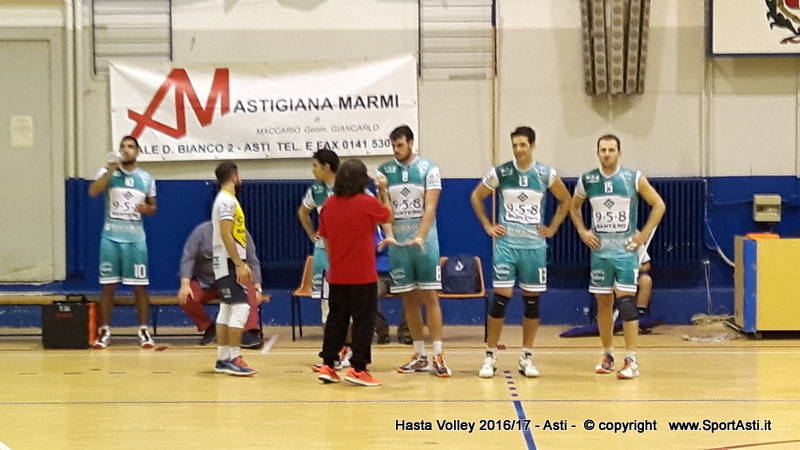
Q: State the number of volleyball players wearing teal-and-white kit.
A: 5